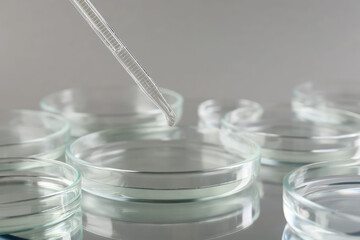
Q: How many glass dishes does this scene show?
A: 8